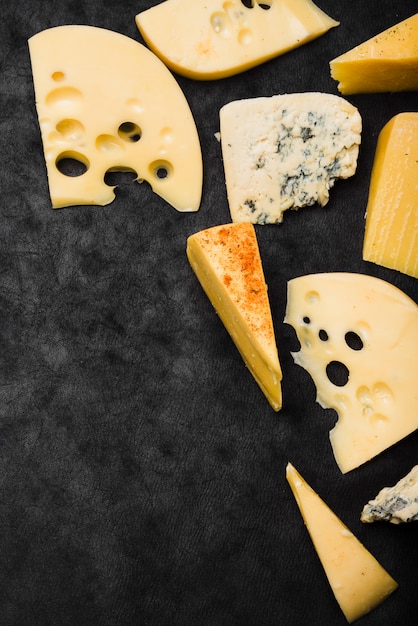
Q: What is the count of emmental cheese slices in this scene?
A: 3